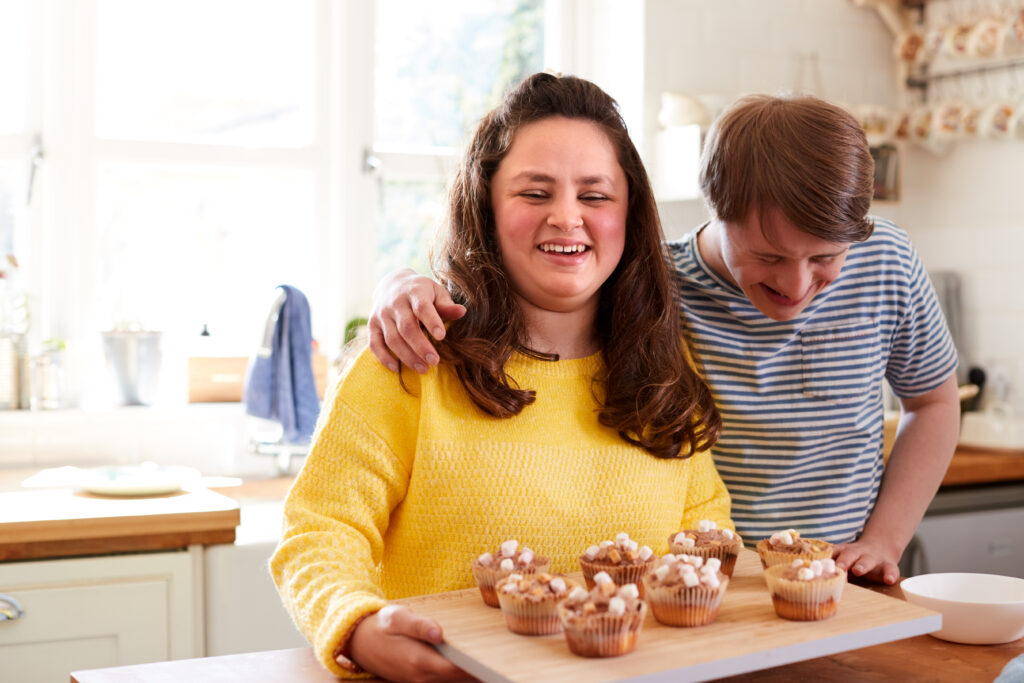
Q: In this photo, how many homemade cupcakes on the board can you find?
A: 8